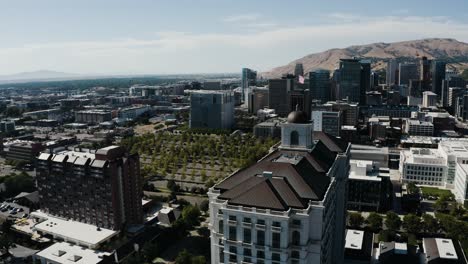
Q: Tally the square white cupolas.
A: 1